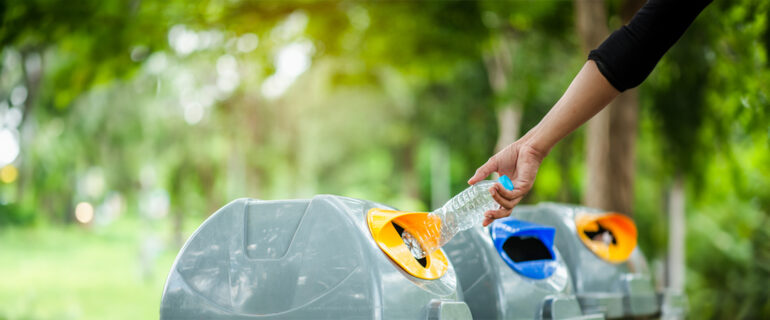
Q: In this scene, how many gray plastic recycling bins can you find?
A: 3